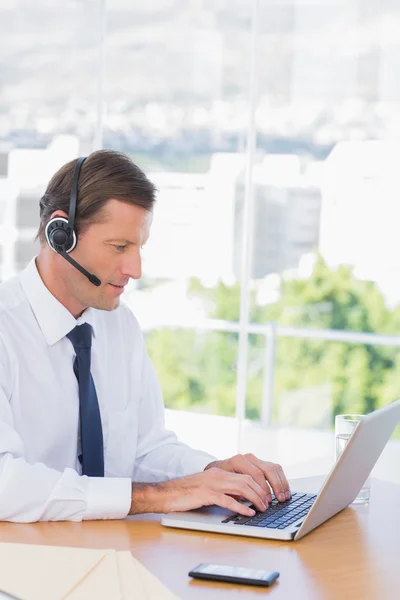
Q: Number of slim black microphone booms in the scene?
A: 1